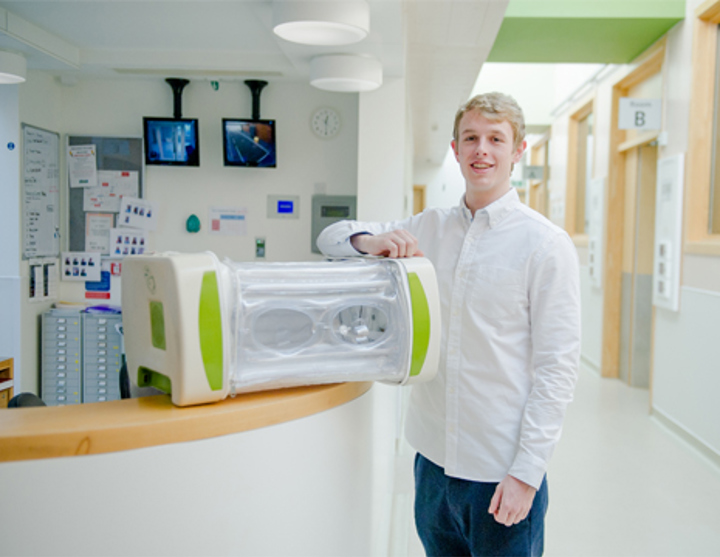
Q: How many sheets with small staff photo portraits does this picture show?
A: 3